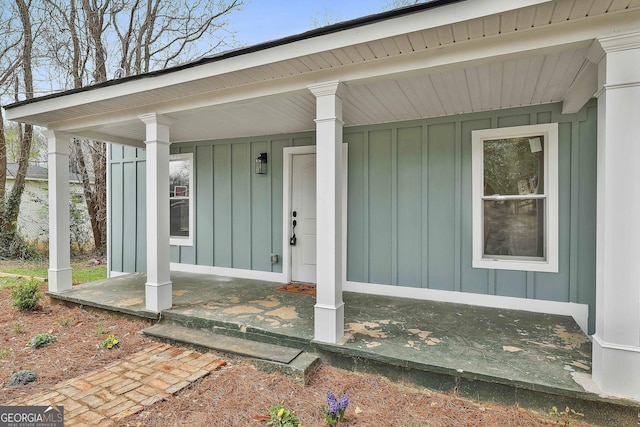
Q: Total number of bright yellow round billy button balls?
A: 0